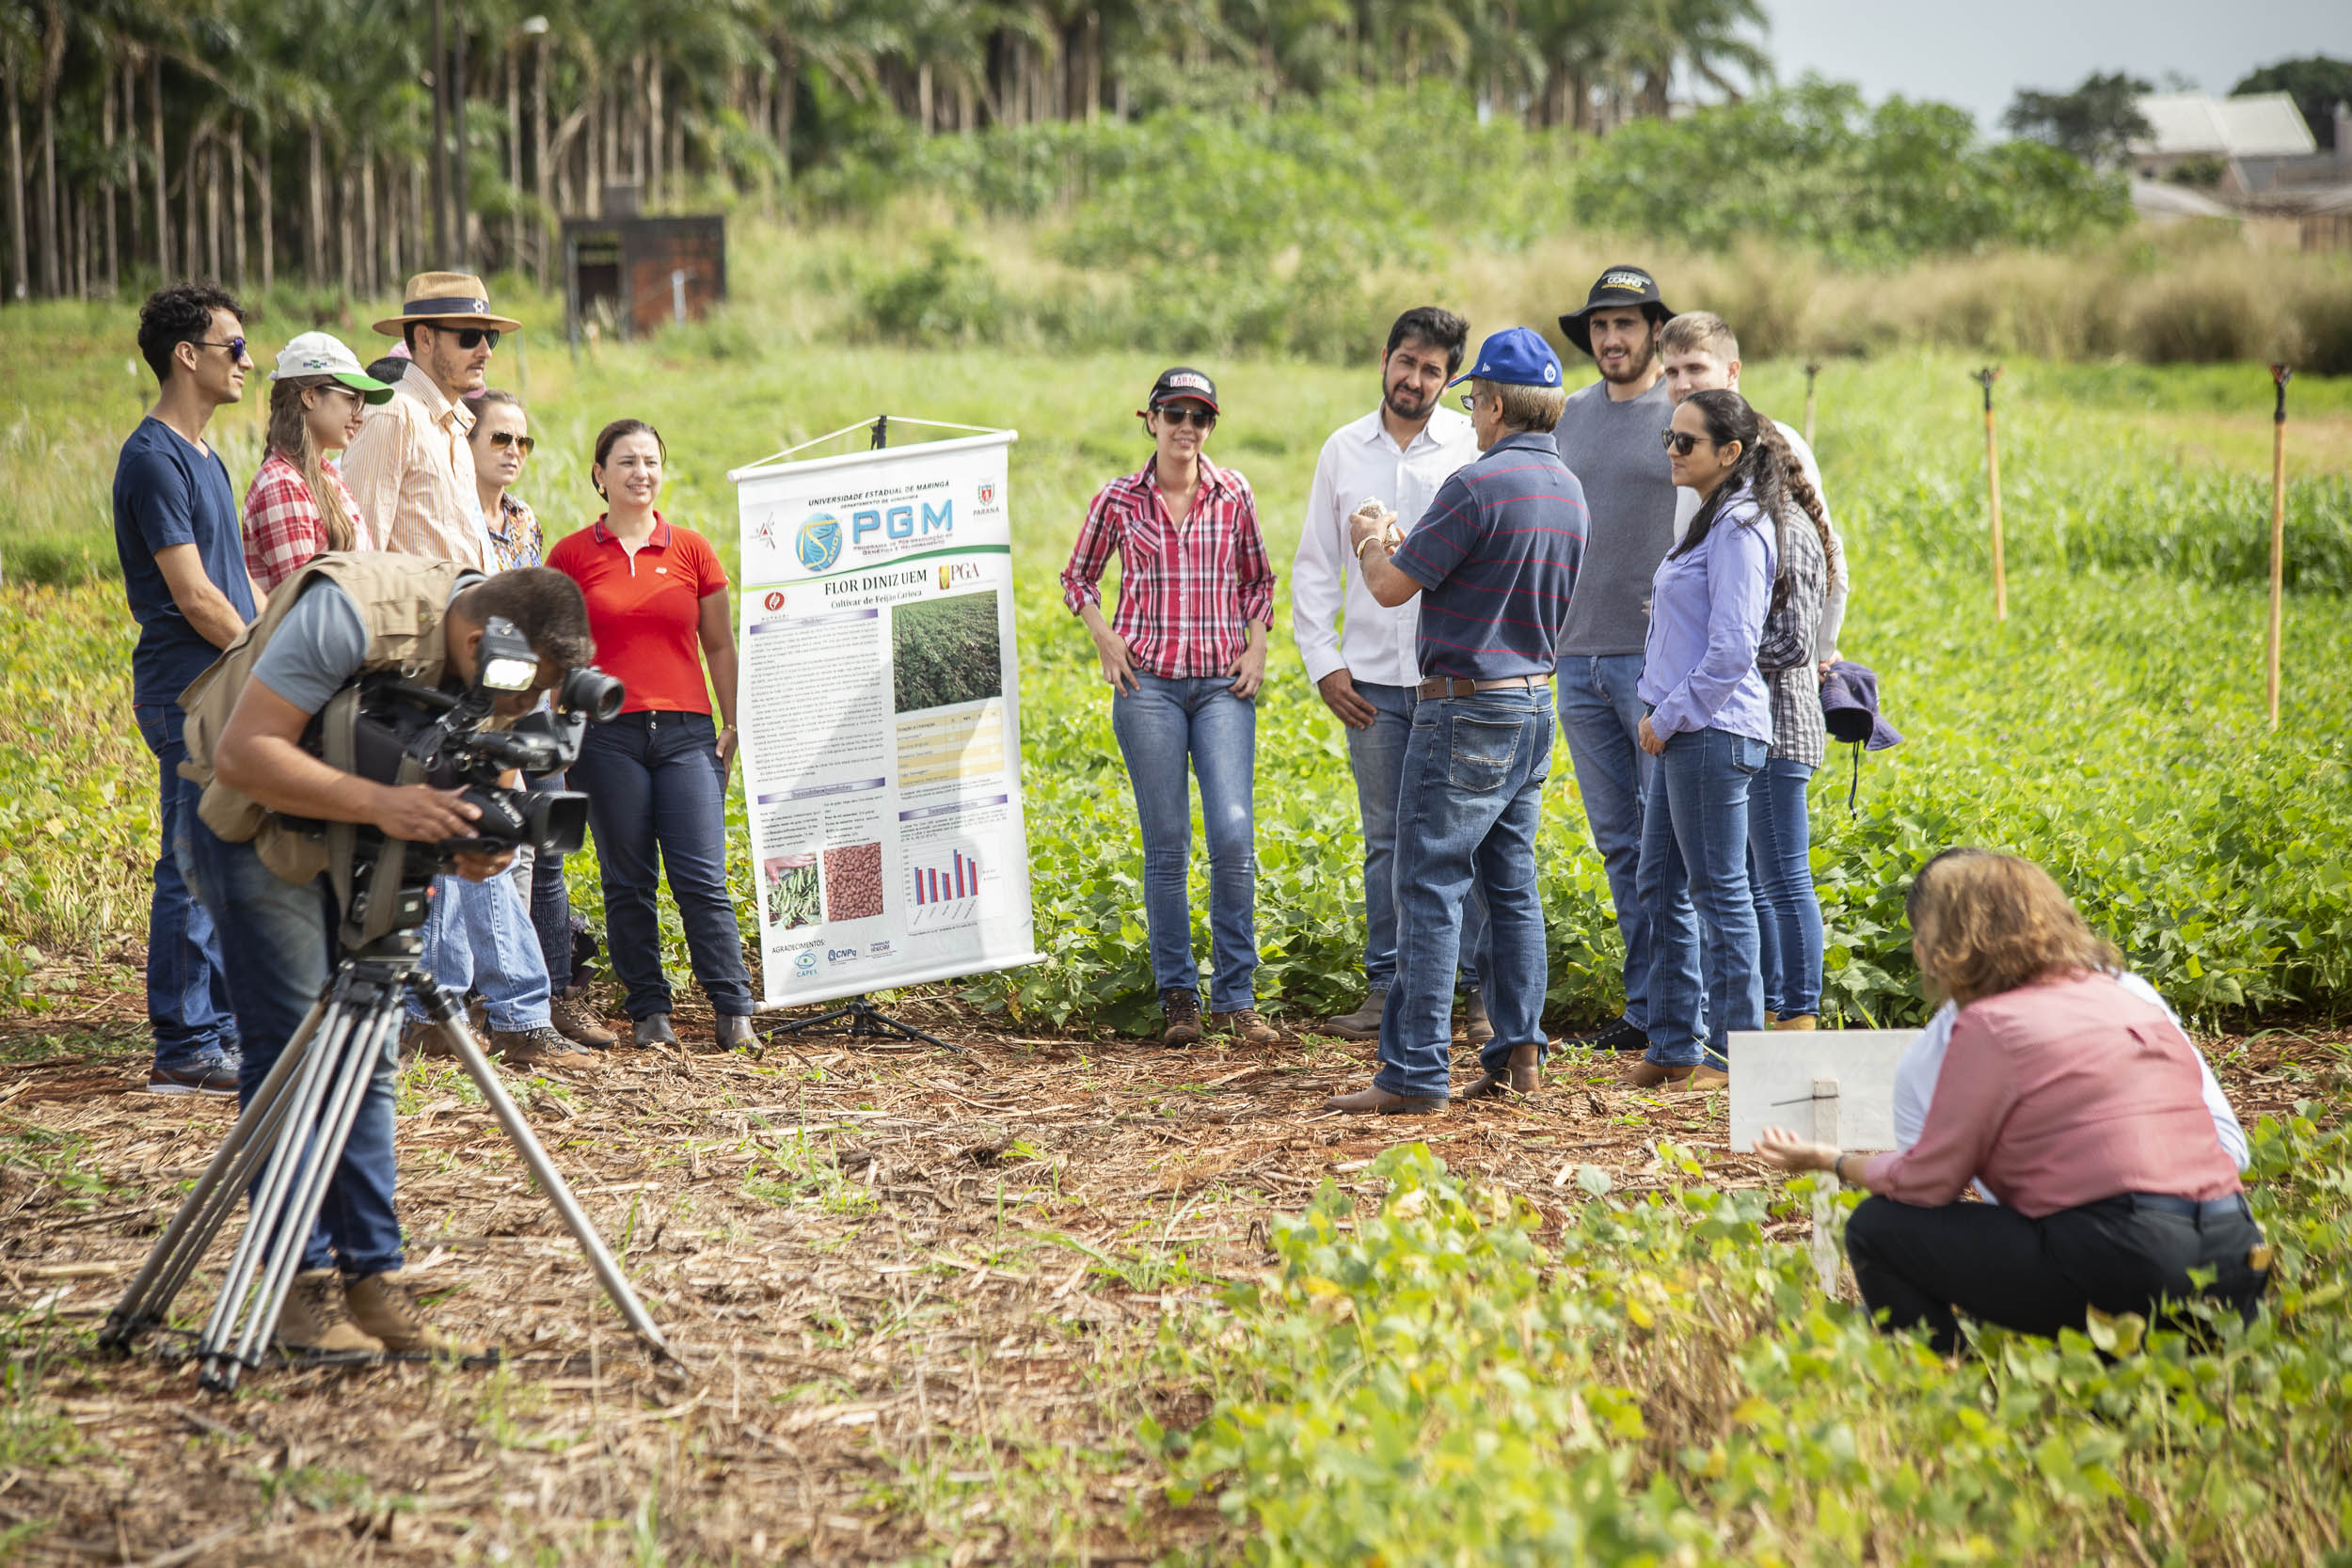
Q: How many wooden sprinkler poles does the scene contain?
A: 3